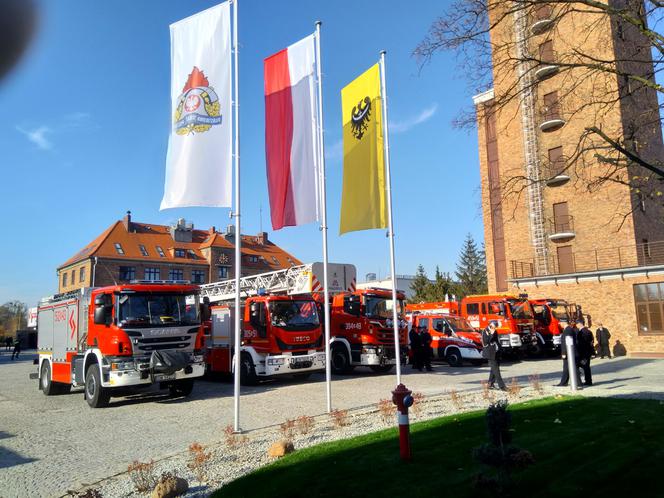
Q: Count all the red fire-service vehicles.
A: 6